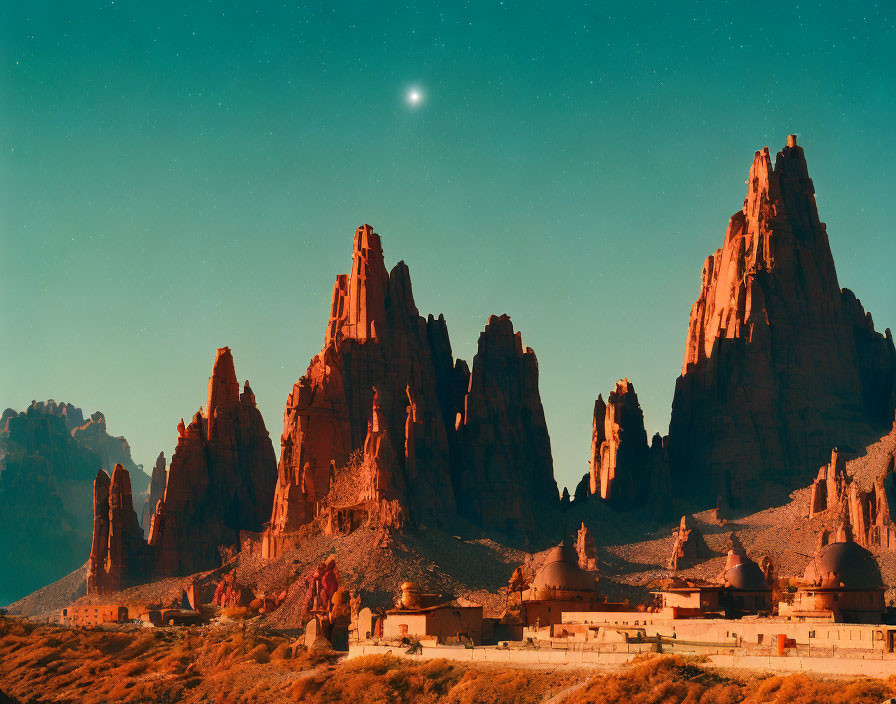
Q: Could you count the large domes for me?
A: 3